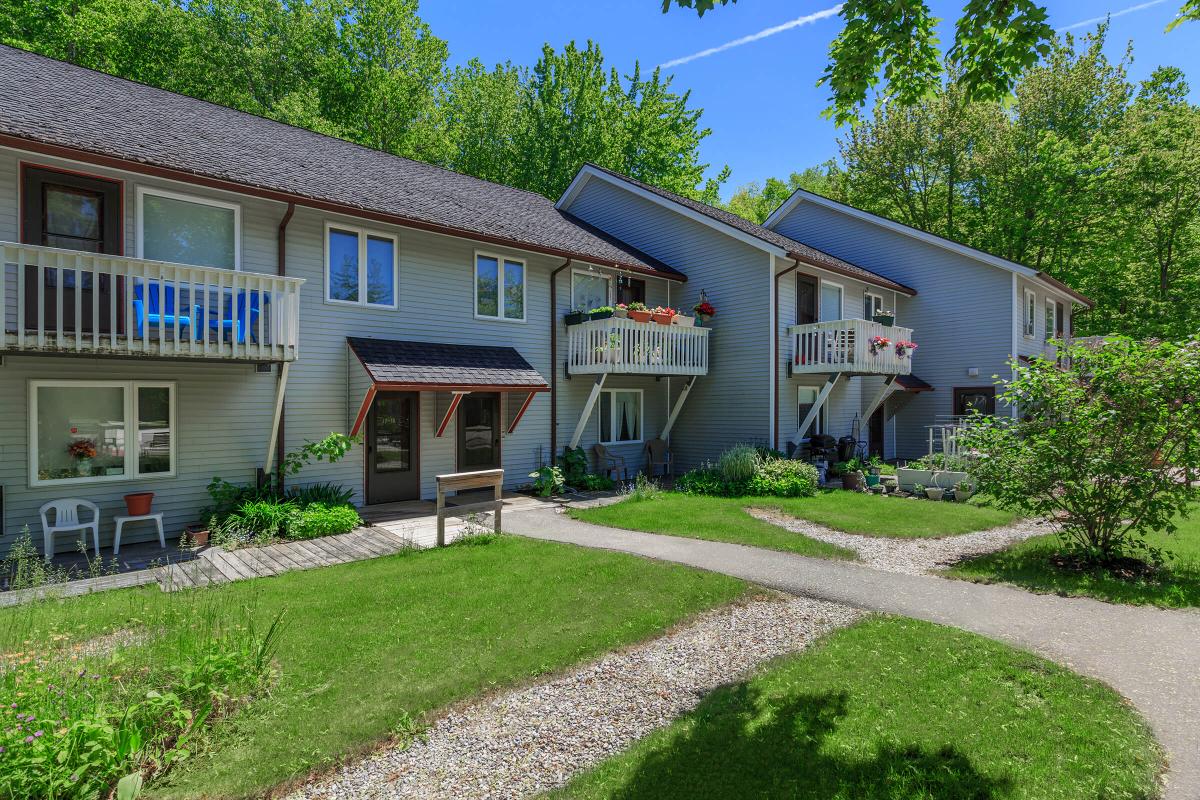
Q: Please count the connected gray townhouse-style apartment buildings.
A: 3